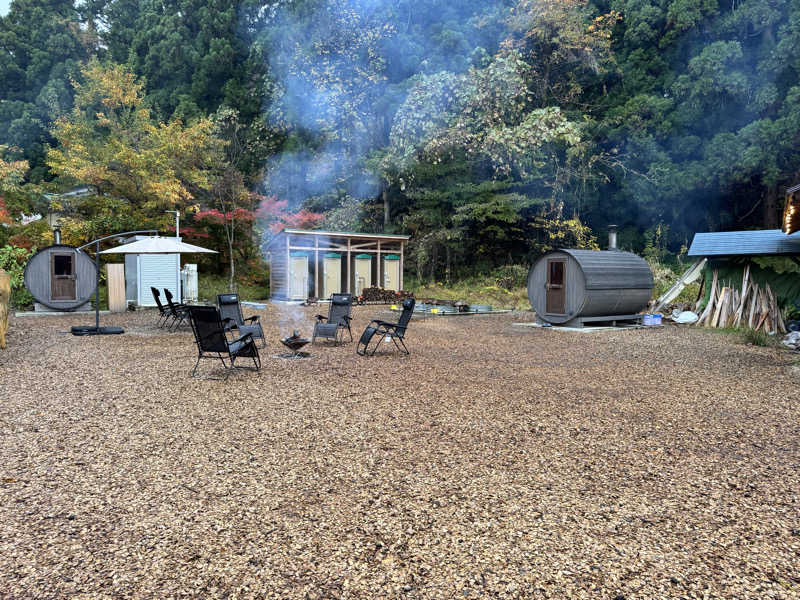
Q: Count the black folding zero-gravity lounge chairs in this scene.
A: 6